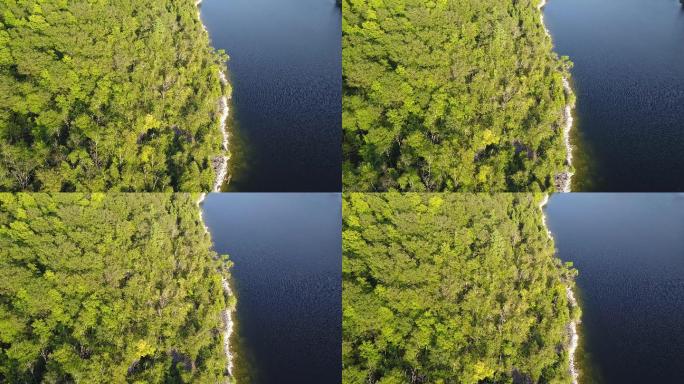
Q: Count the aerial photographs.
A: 4